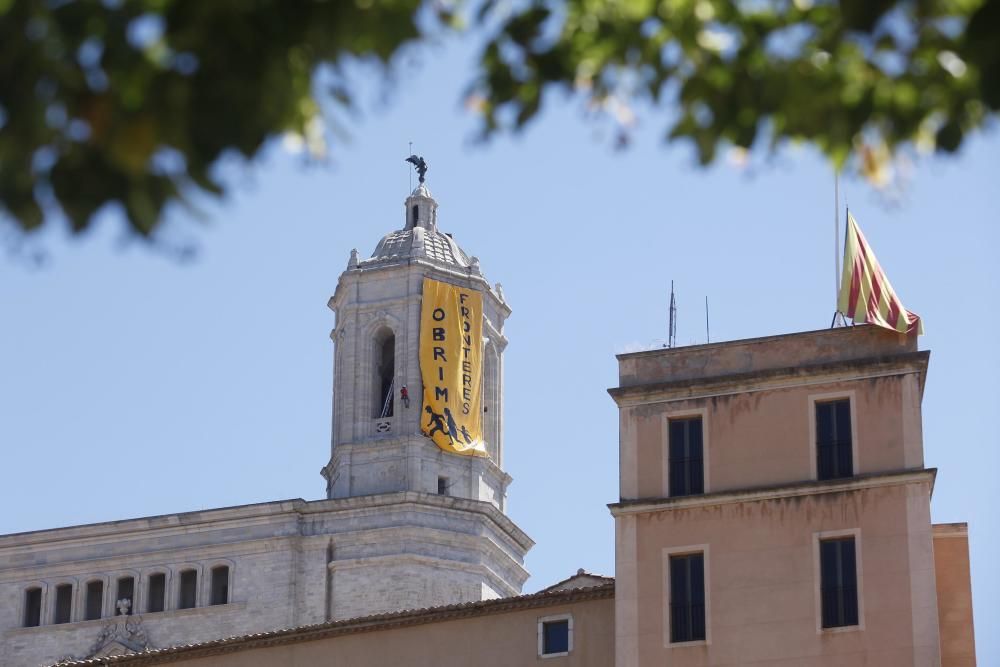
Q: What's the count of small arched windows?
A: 7